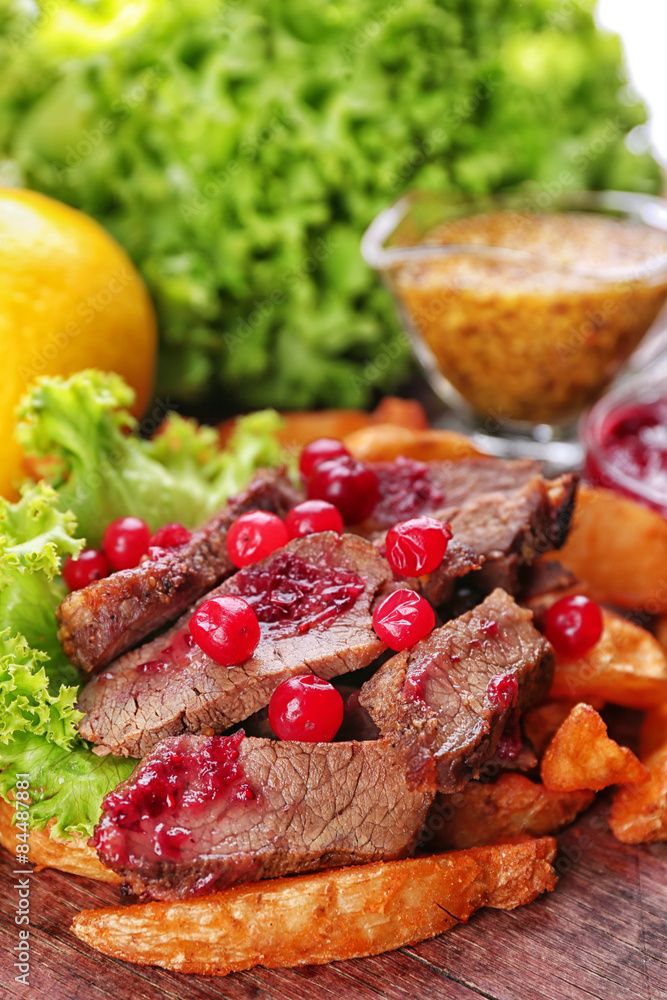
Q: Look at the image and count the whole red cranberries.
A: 11